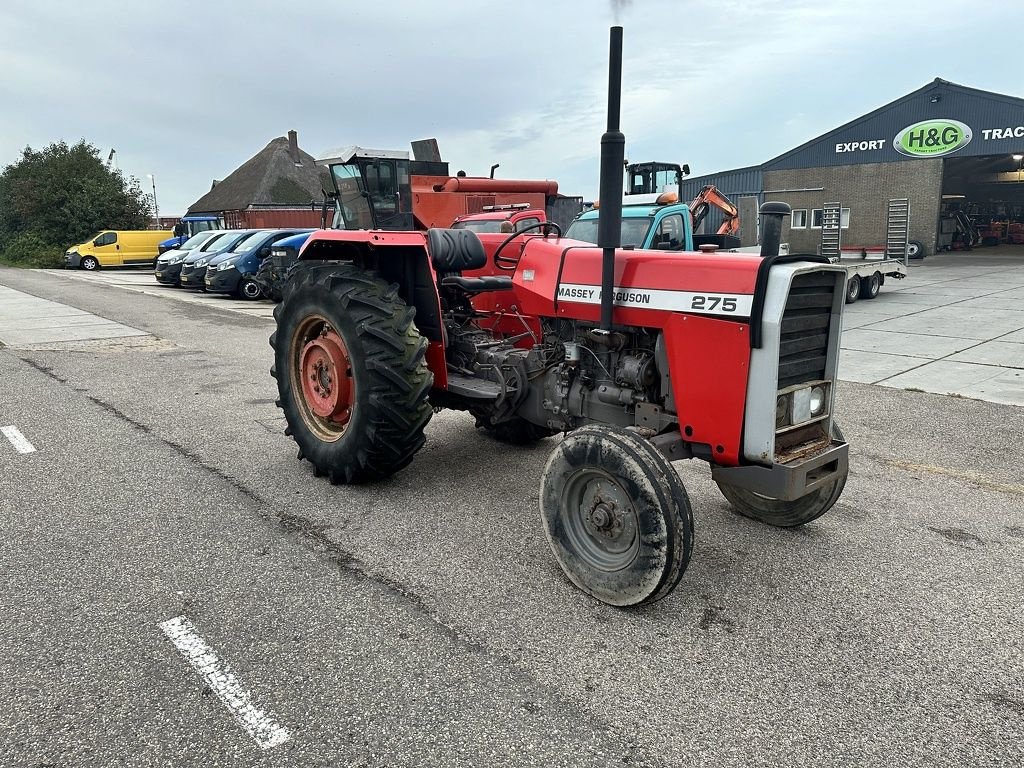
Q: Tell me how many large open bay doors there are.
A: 1